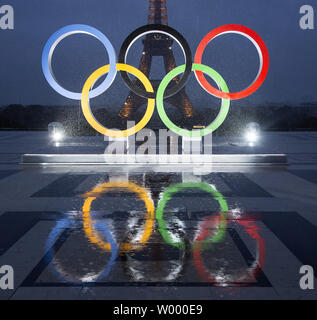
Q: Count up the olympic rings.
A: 5